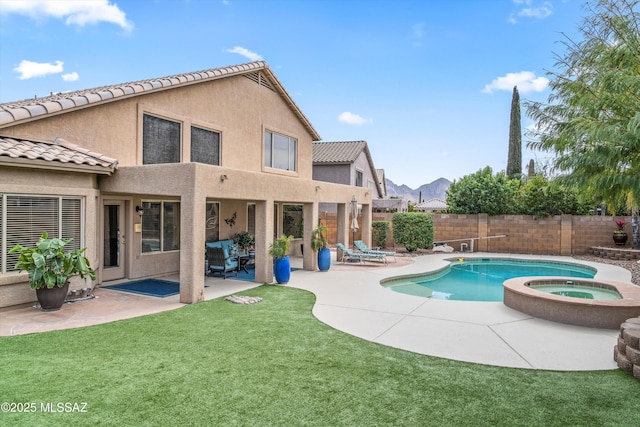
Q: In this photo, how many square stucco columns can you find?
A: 5